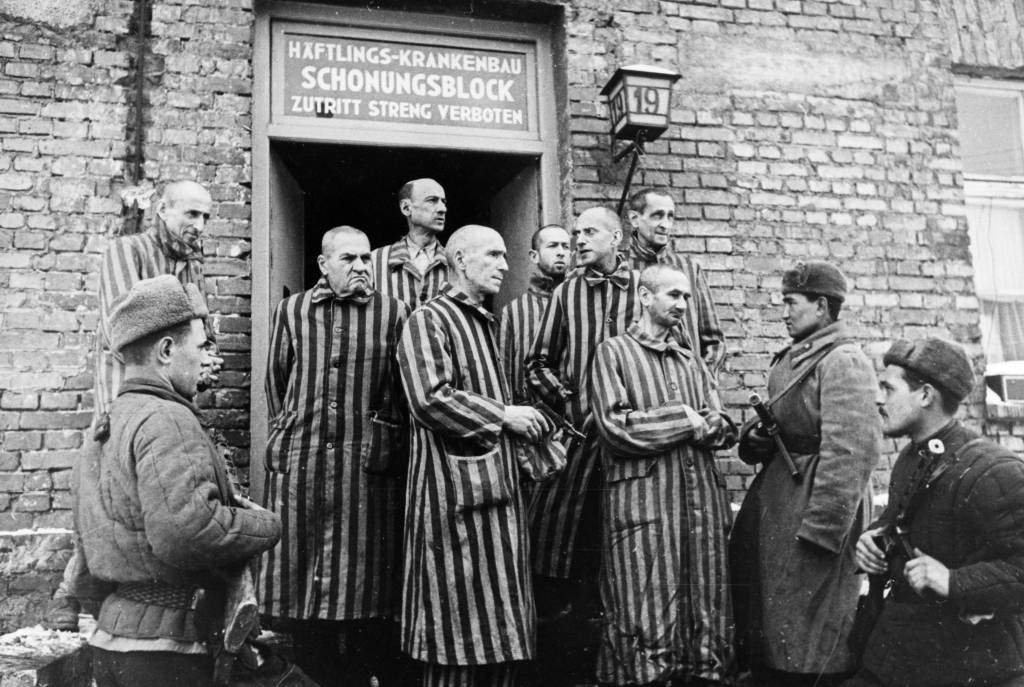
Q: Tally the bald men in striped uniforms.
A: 8